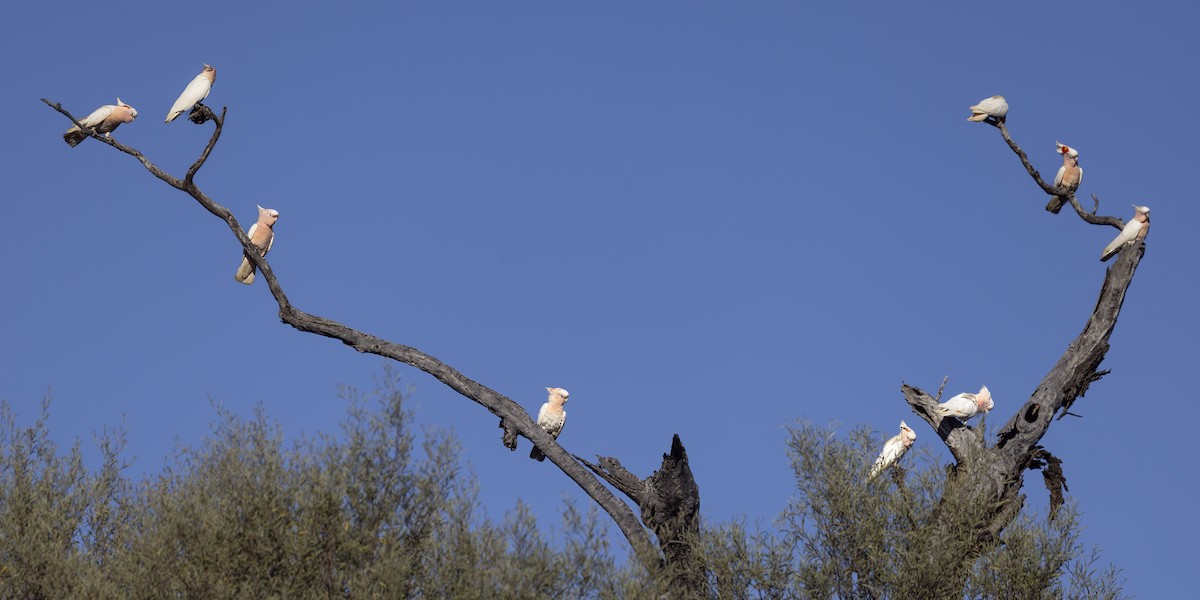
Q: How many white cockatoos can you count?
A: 9